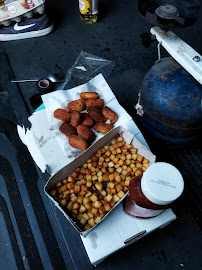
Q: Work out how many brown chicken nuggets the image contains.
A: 12